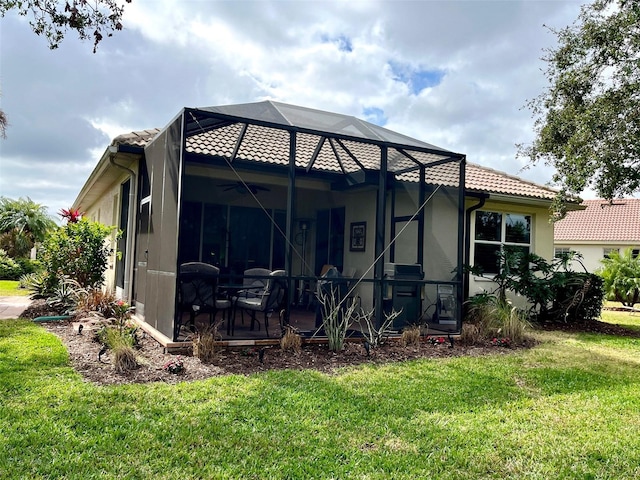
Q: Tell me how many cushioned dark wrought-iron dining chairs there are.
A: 3